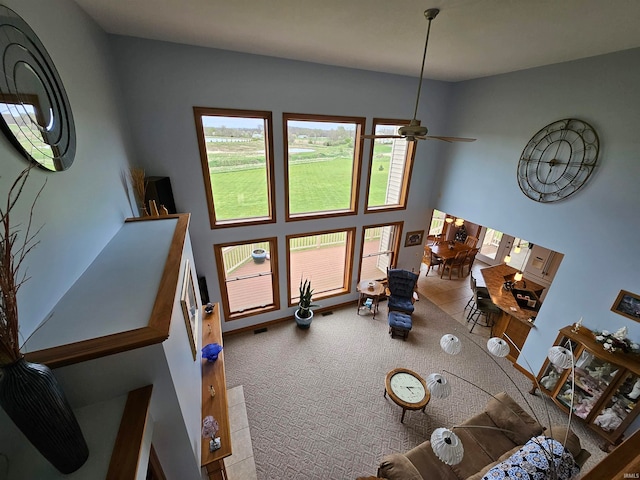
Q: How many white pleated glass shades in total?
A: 5